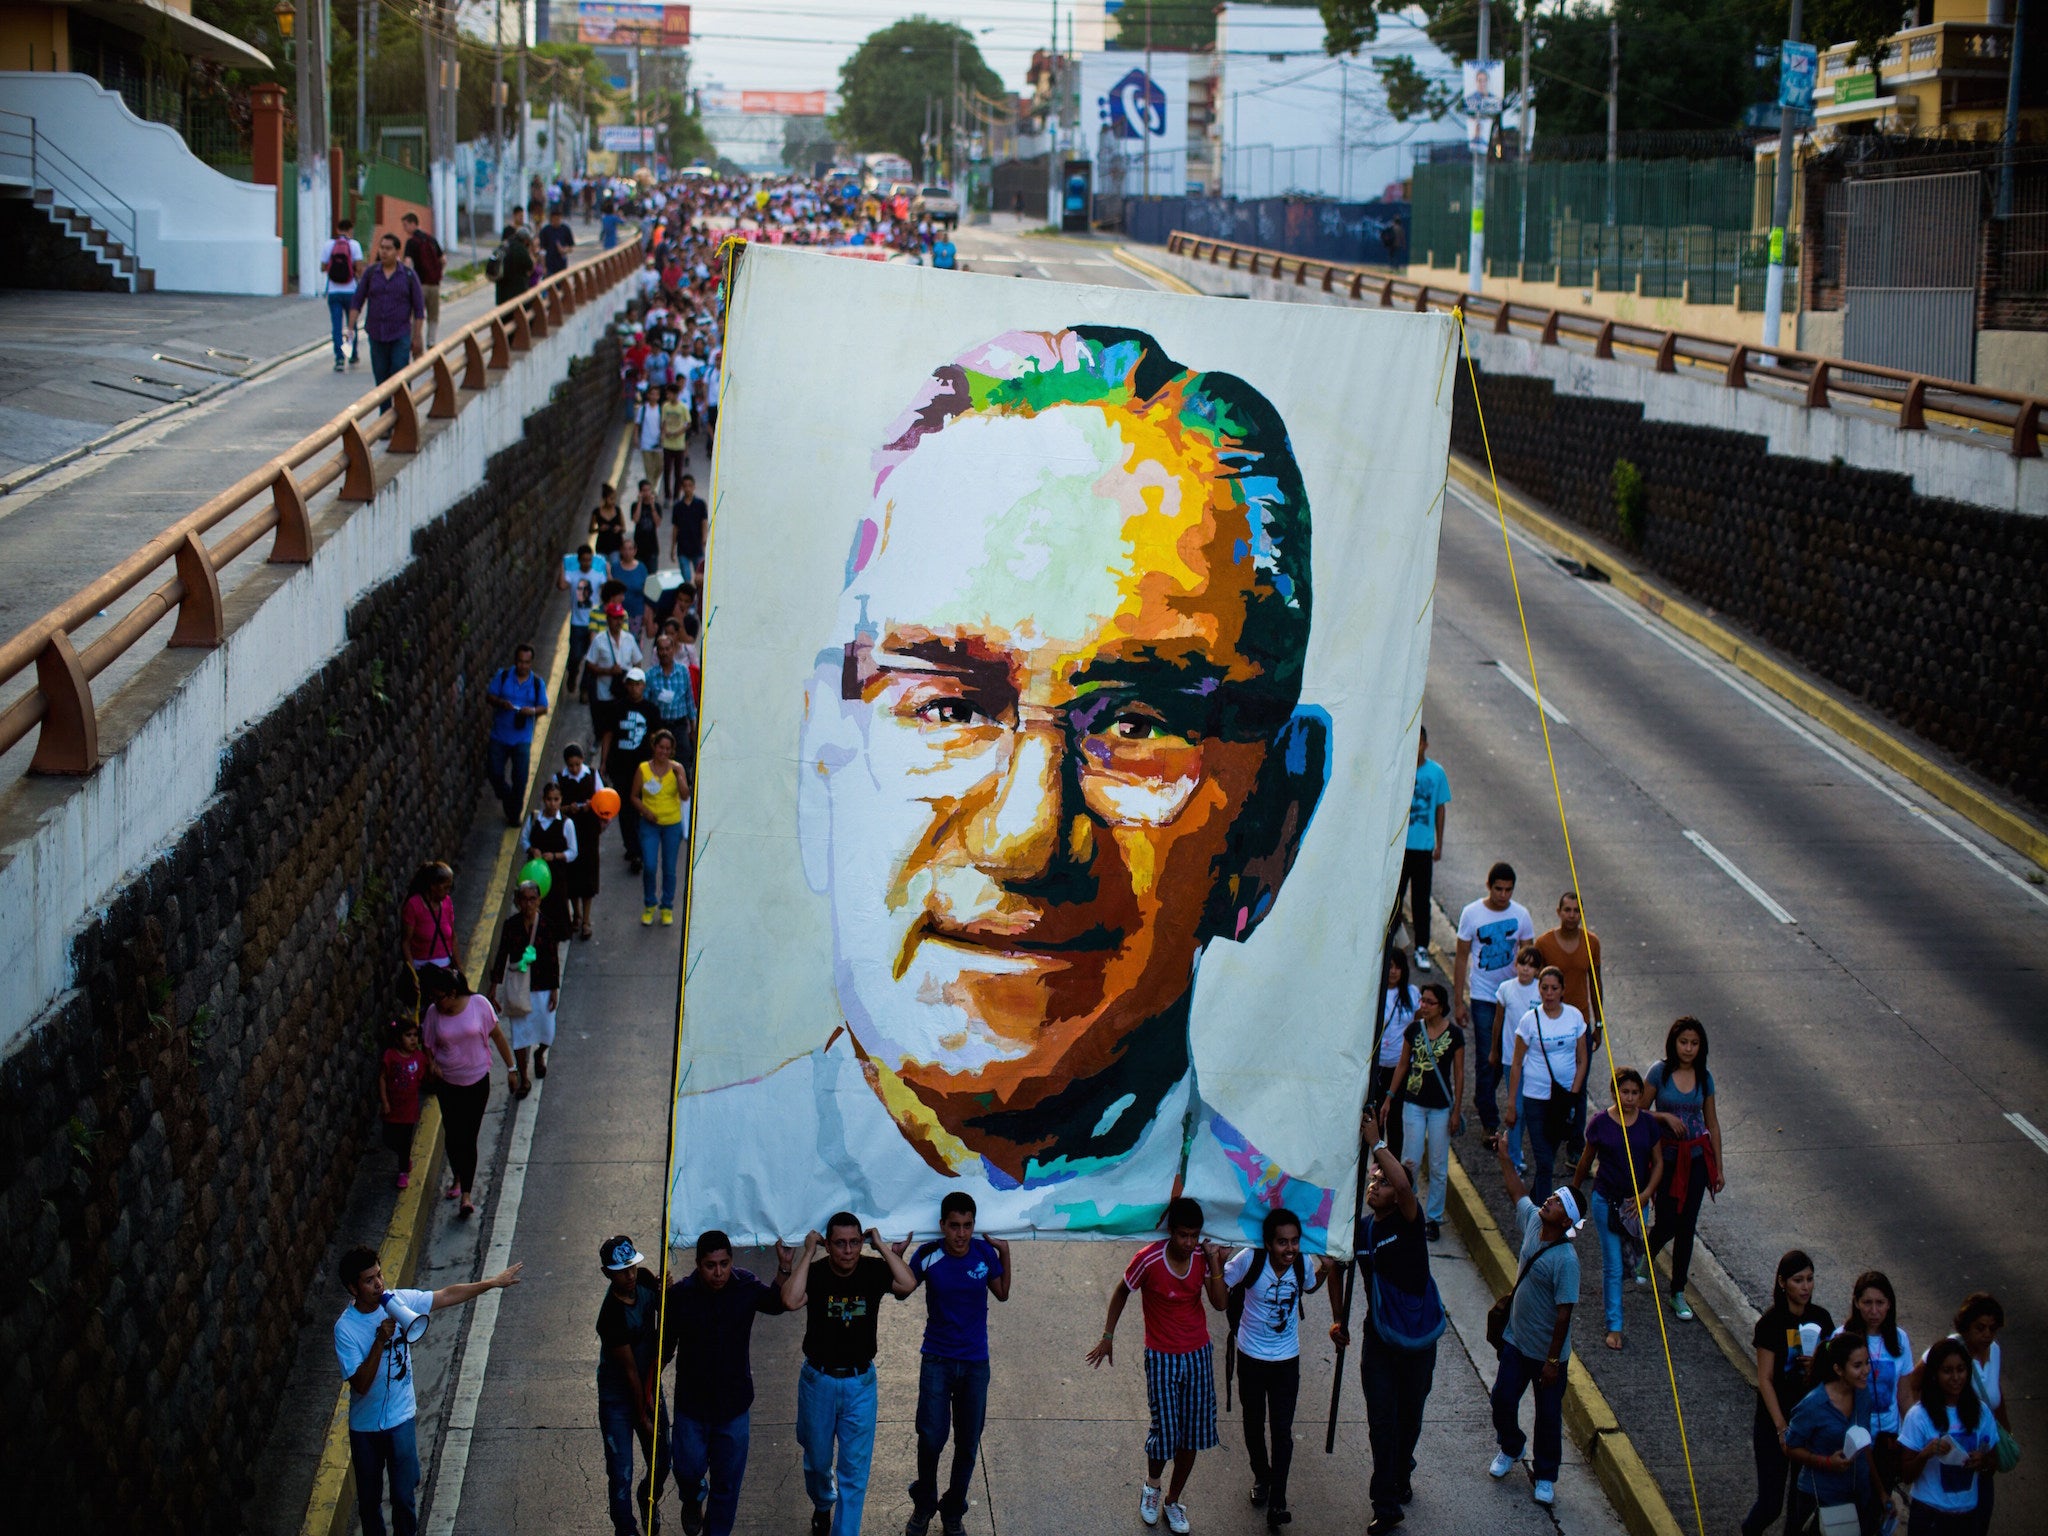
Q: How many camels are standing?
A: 0